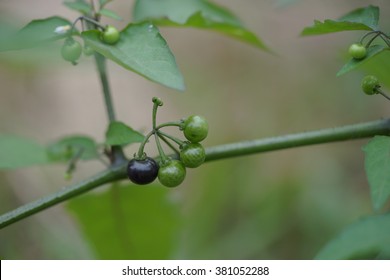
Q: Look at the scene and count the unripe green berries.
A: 7